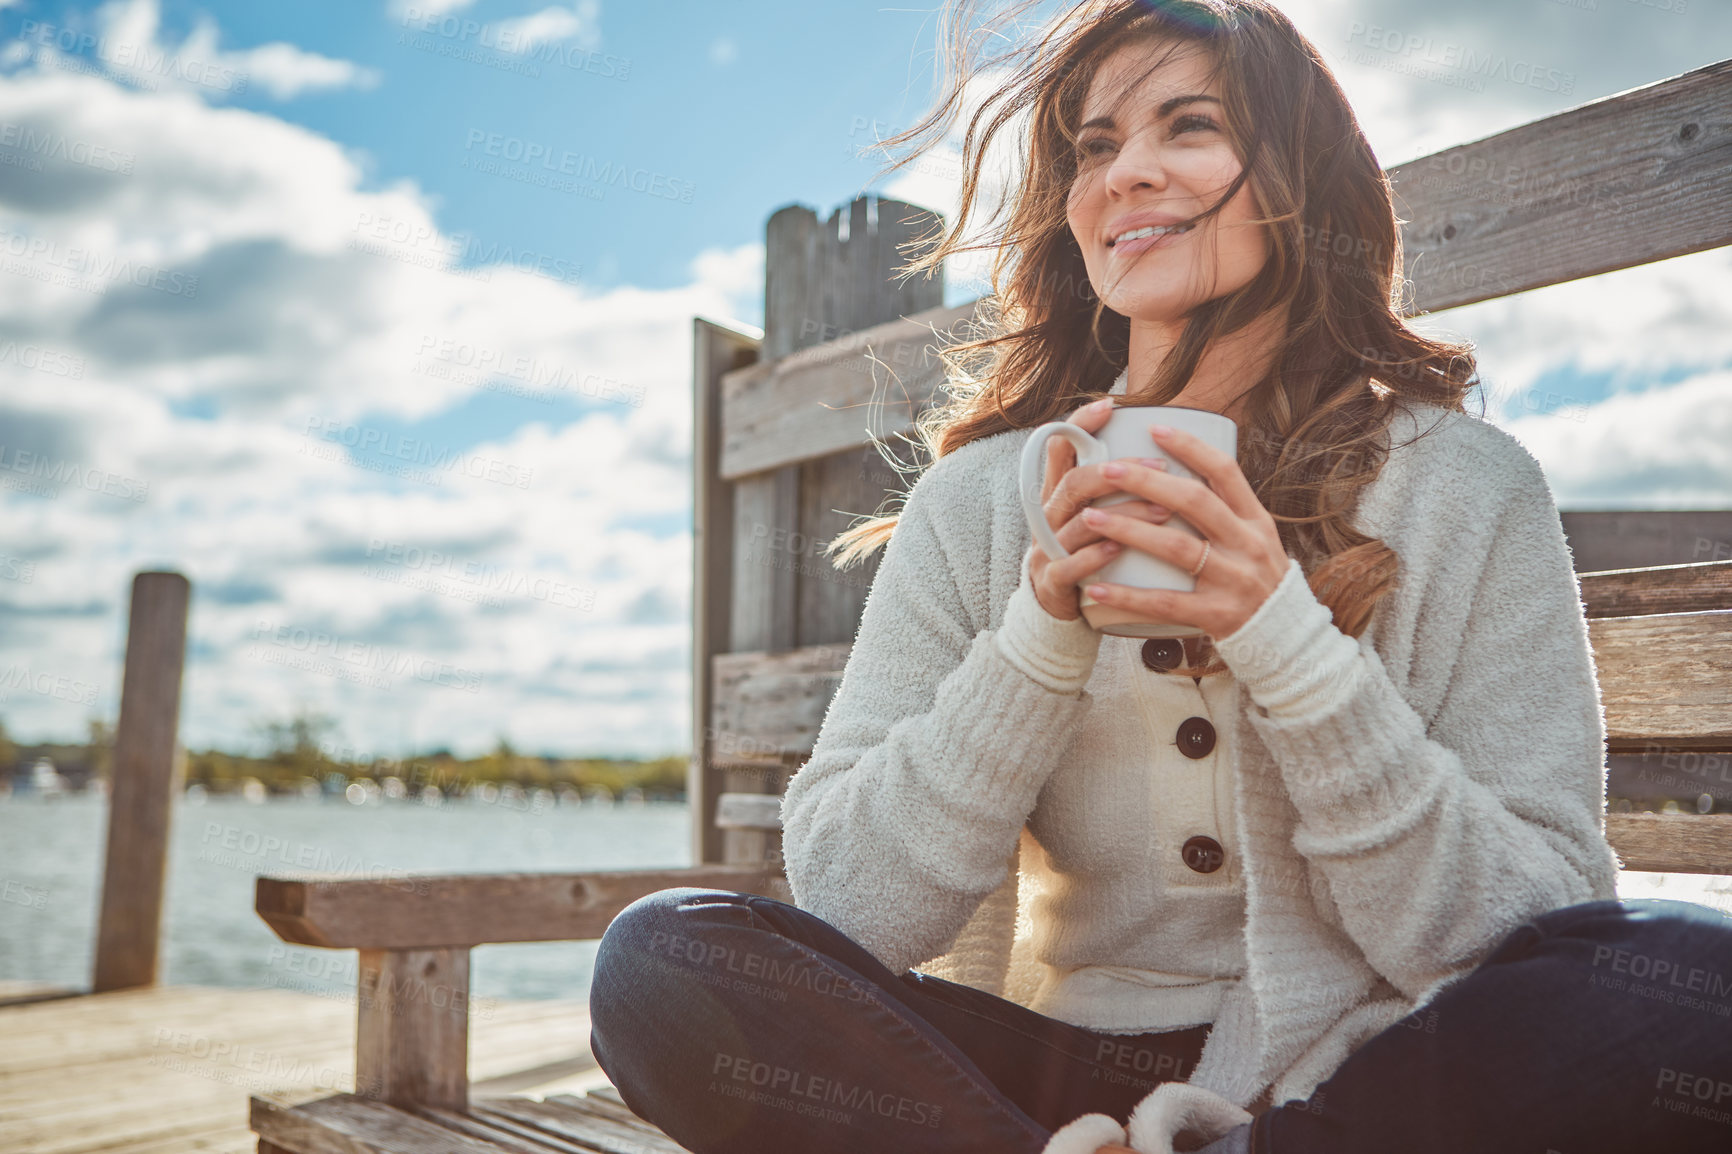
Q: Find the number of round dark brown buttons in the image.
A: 3